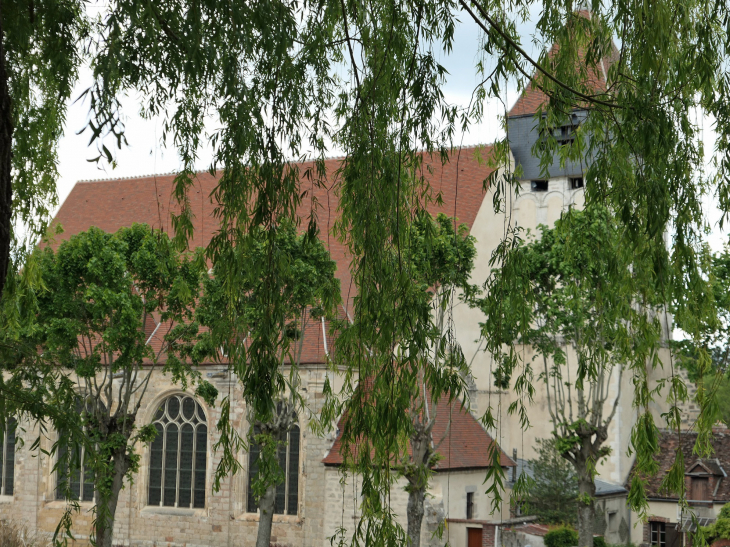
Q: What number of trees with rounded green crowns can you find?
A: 4